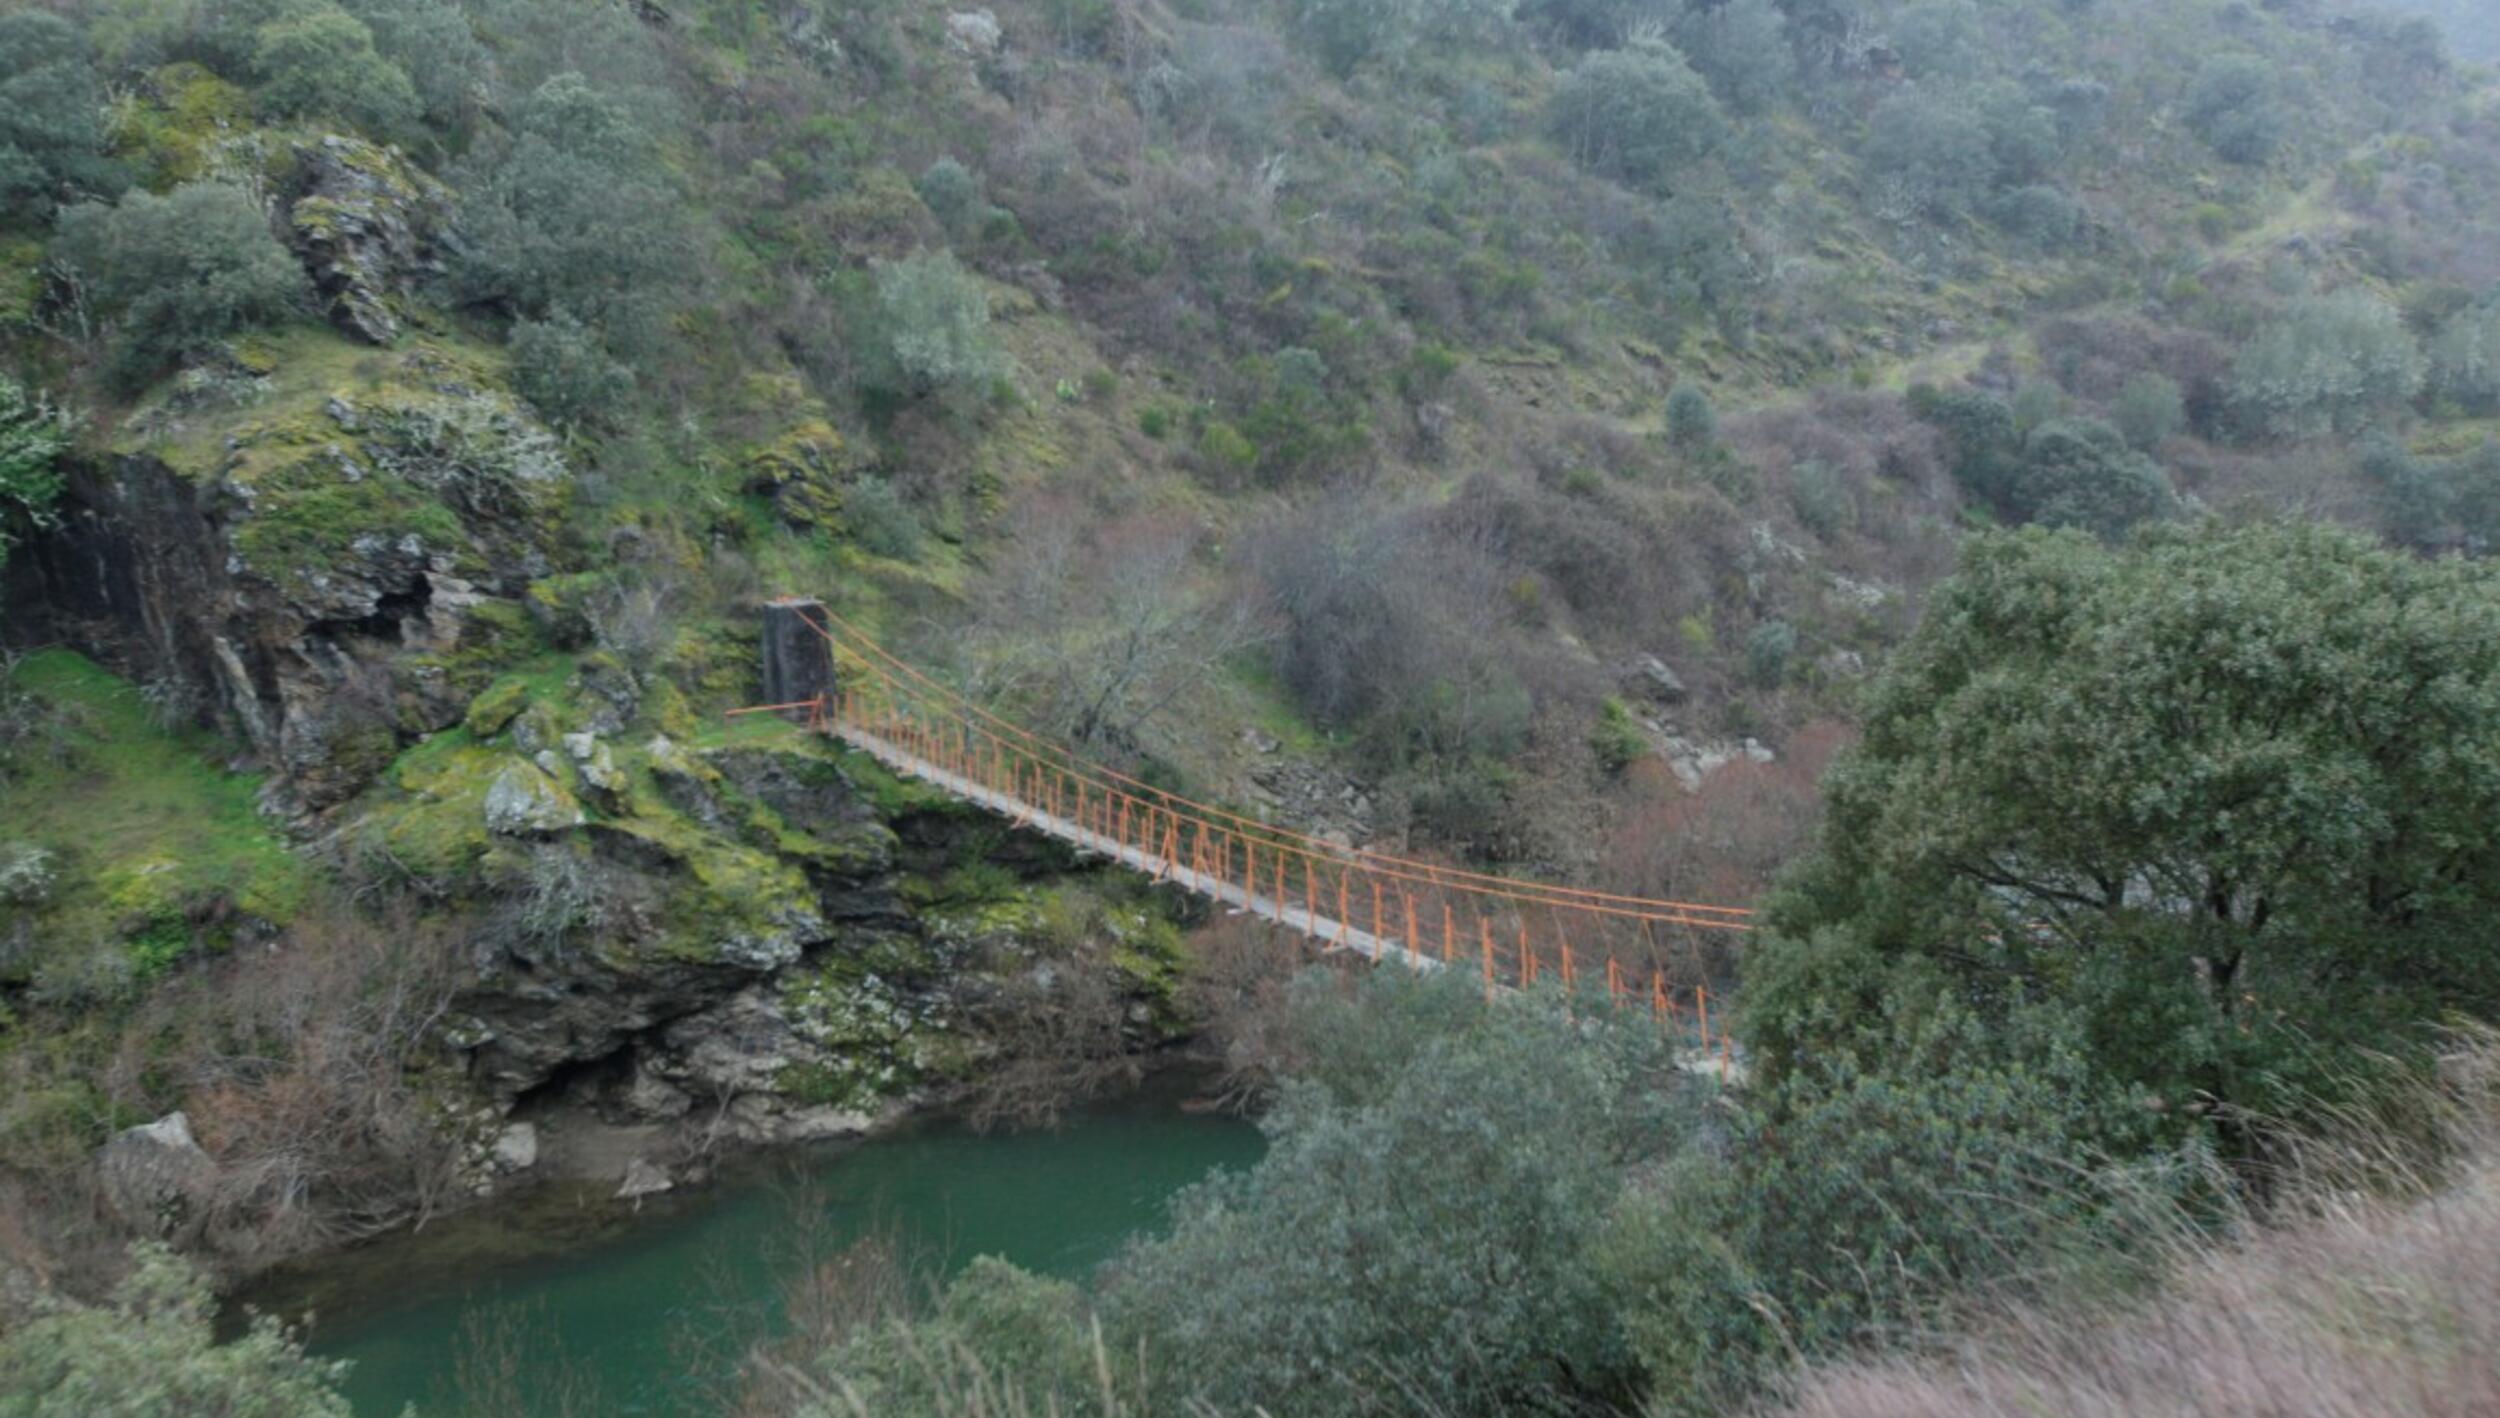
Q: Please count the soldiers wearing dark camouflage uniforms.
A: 0